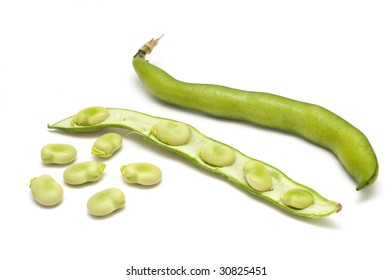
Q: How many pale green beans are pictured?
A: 11